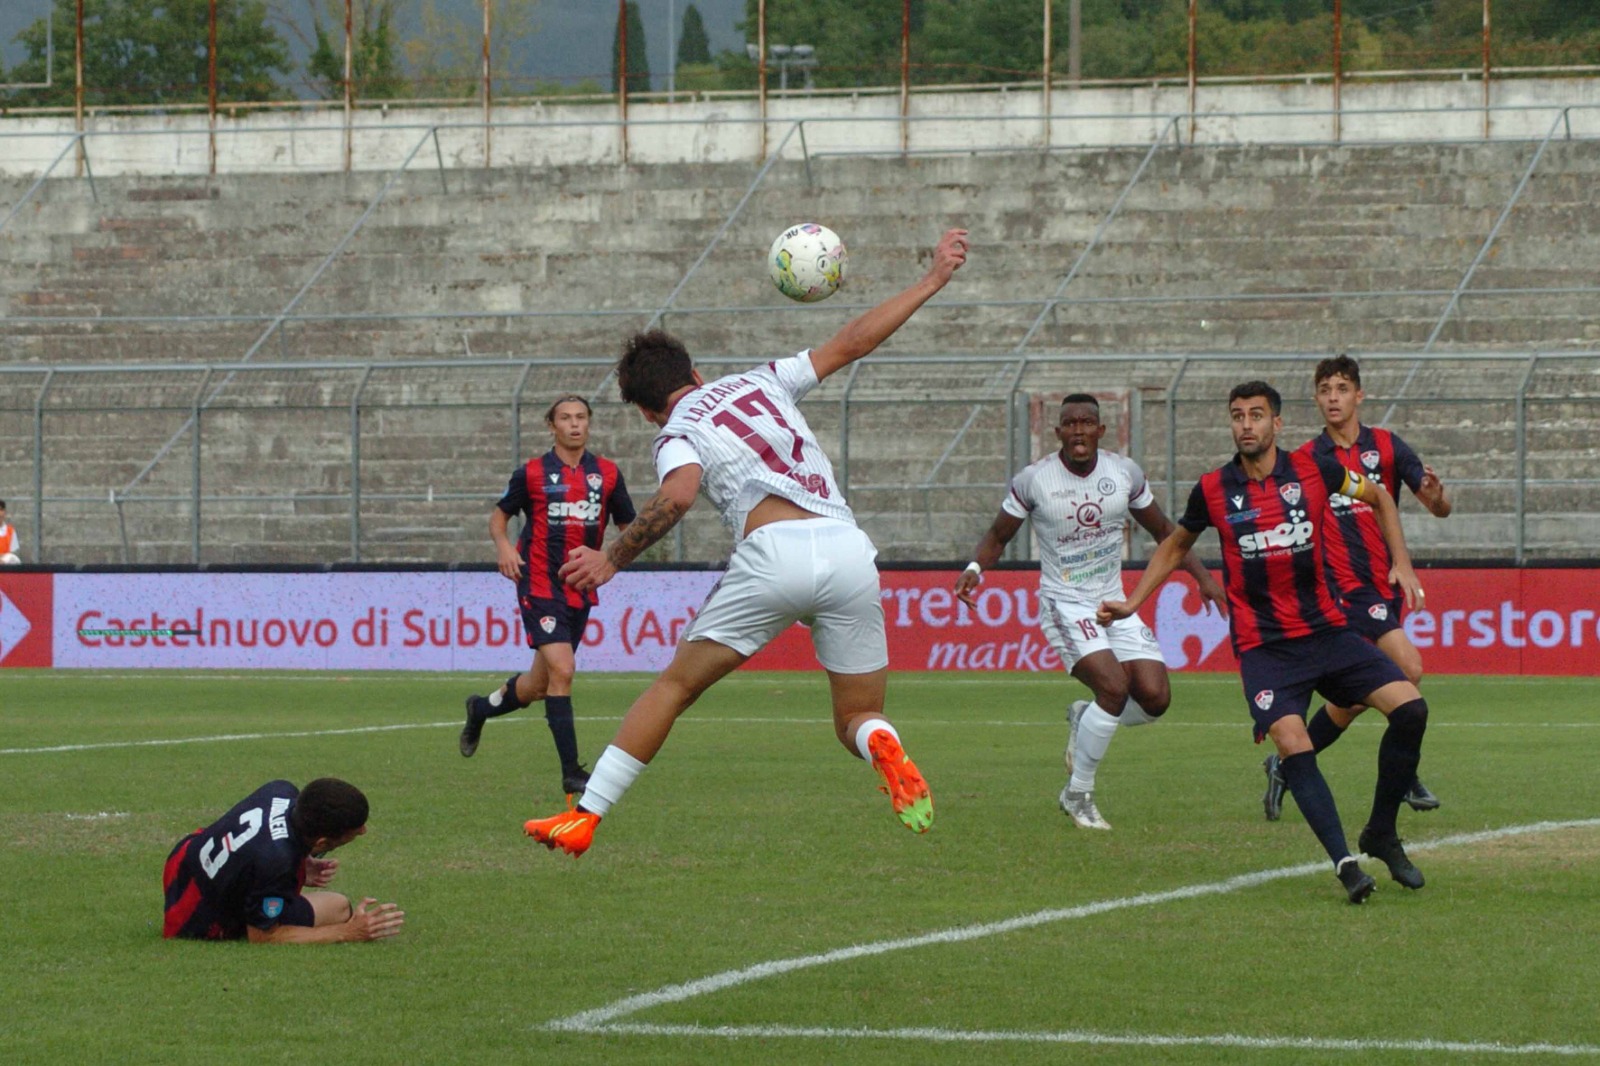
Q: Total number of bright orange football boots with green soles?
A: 2